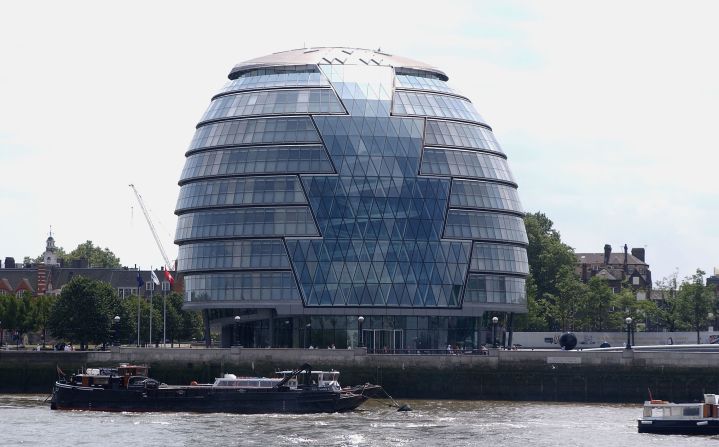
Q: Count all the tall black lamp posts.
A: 5